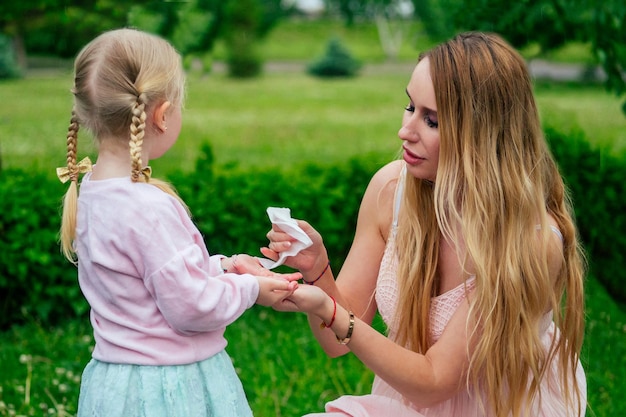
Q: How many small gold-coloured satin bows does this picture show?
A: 2